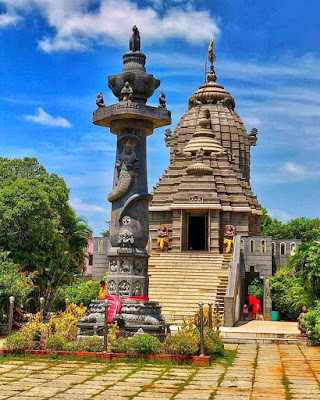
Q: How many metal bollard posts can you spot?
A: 7